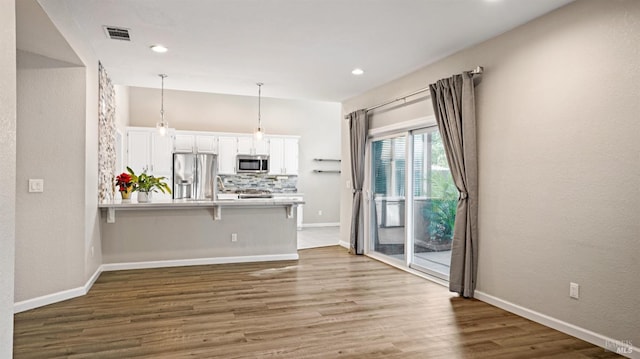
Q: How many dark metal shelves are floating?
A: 2